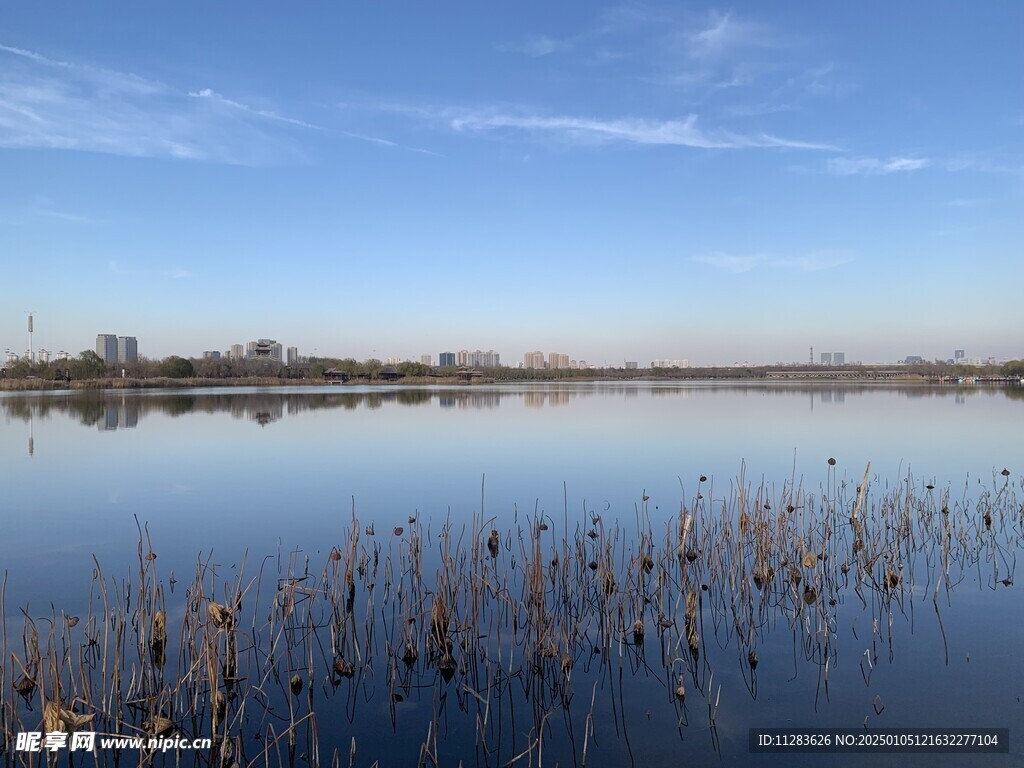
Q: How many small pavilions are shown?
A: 3